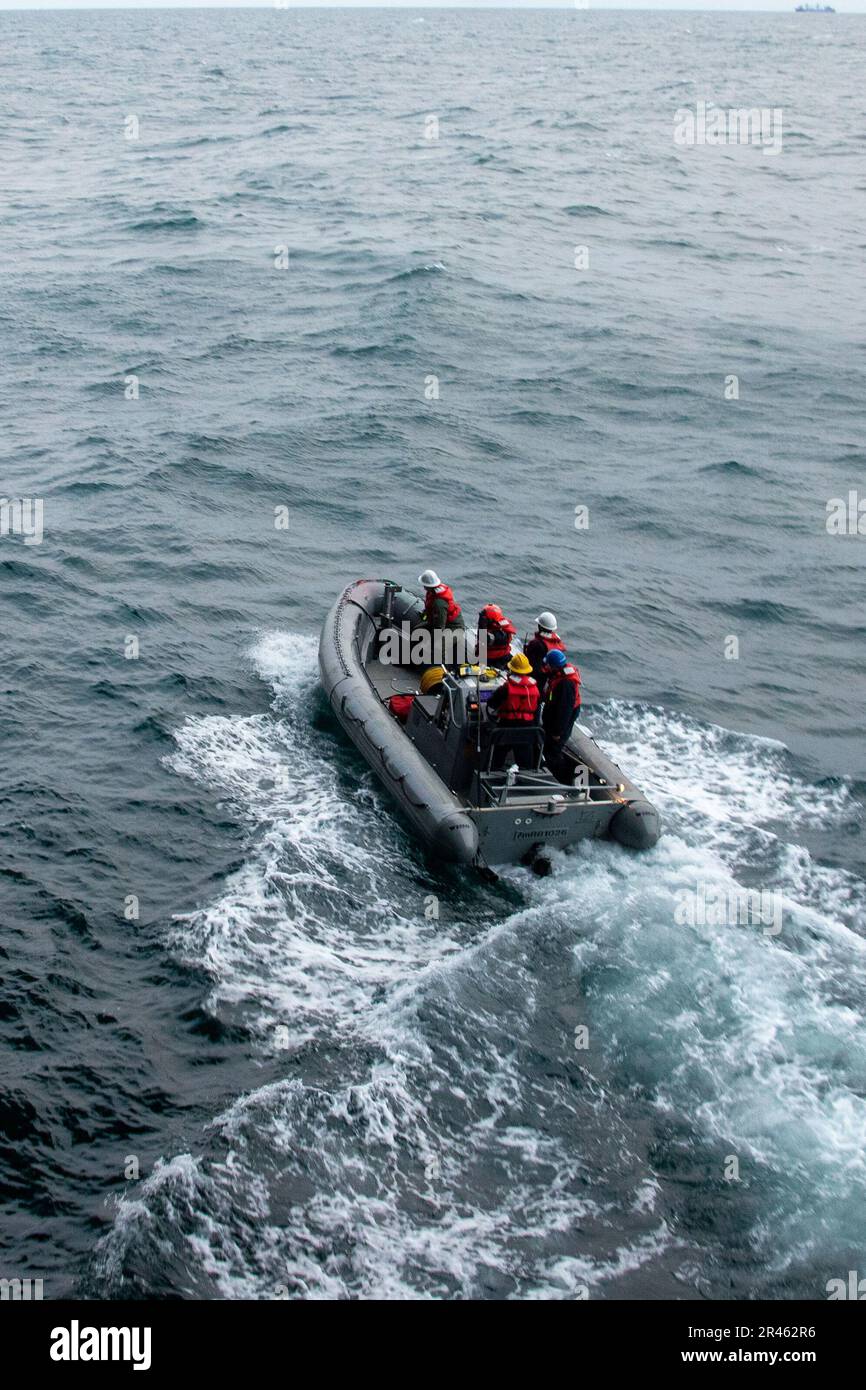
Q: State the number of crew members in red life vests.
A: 5